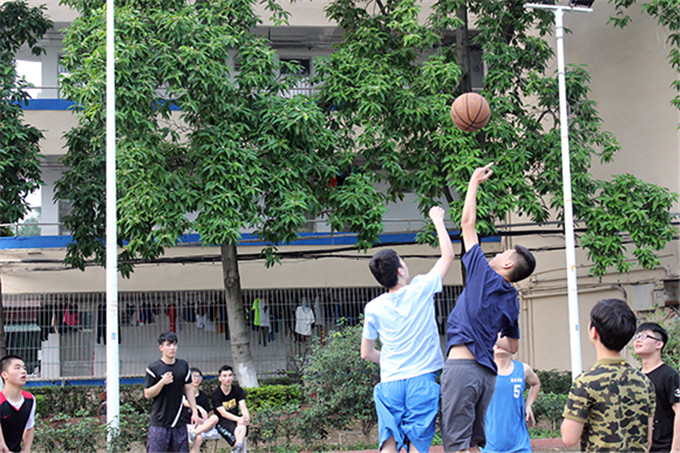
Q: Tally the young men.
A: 9